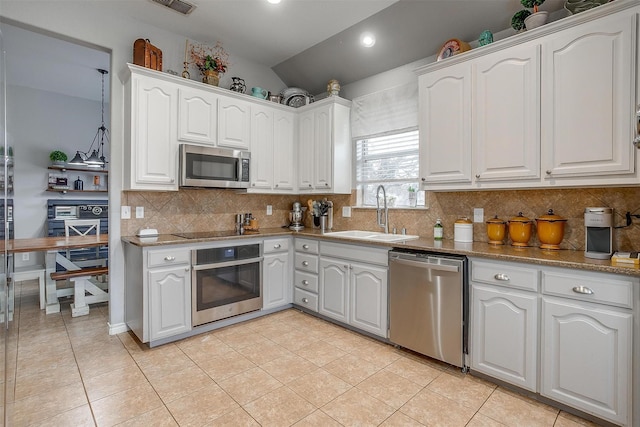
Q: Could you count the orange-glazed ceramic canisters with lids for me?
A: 3